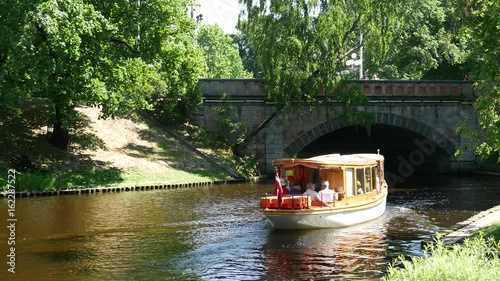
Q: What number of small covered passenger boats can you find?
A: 1